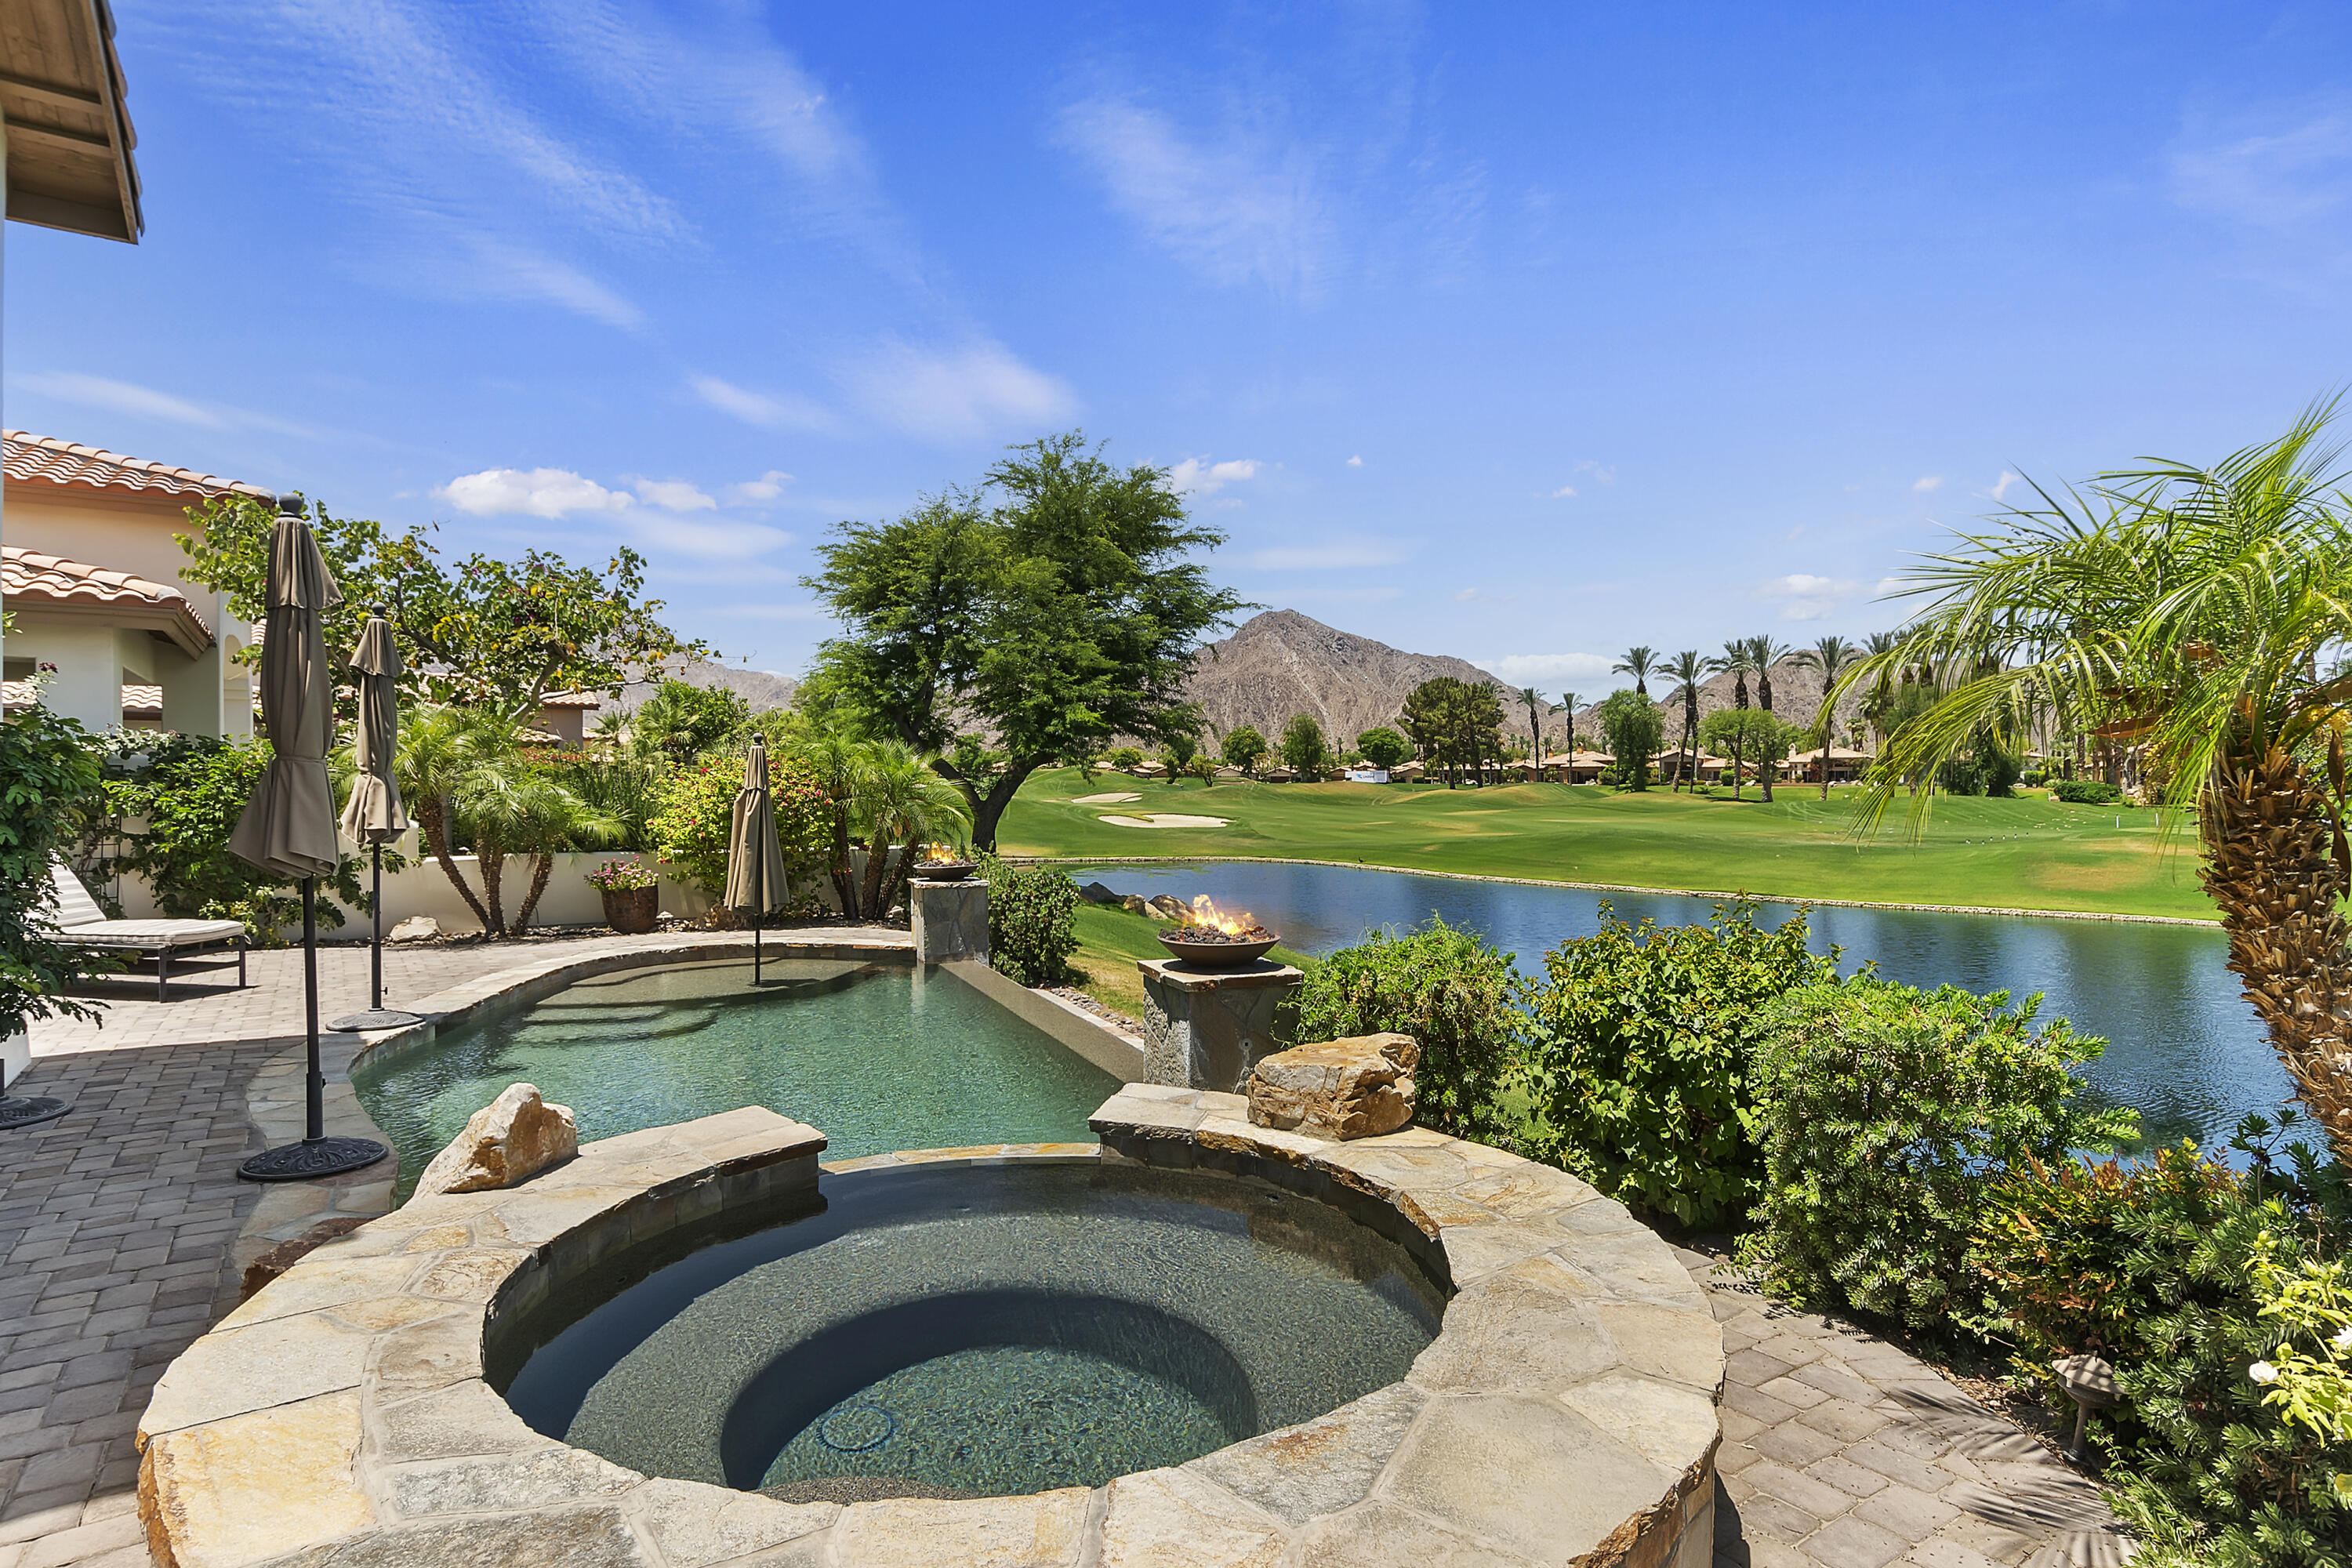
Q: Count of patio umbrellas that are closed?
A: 3